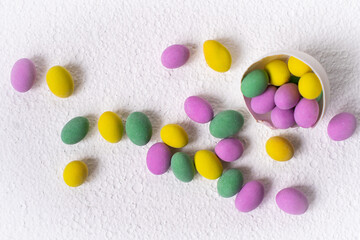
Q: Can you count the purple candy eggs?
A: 12